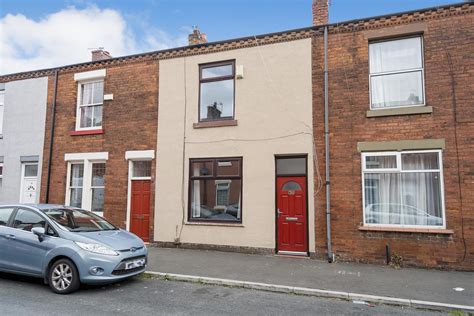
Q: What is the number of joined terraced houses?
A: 4